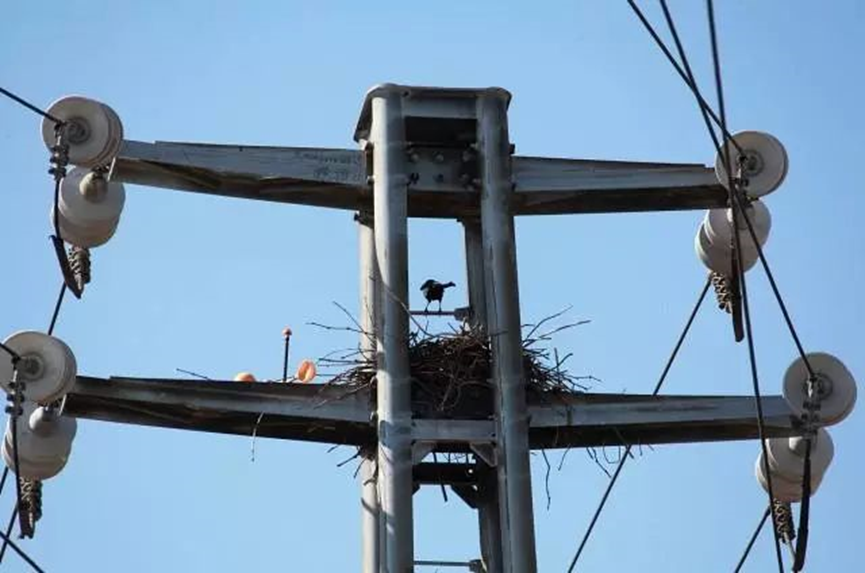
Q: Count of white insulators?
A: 8